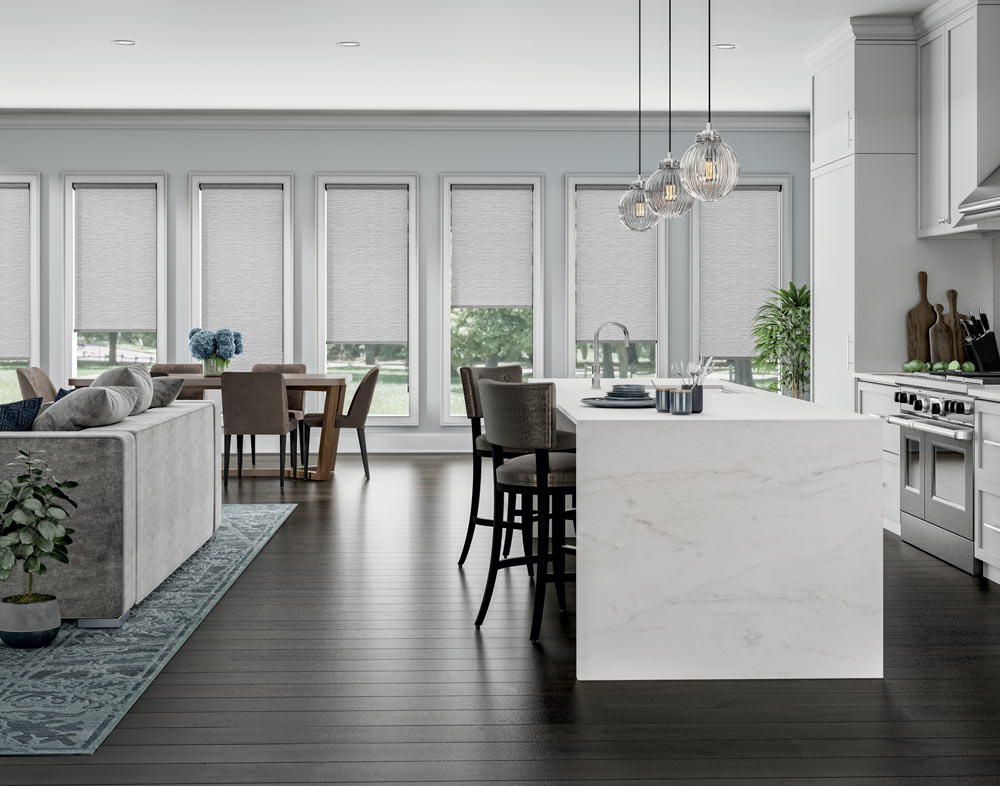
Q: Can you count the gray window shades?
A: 7